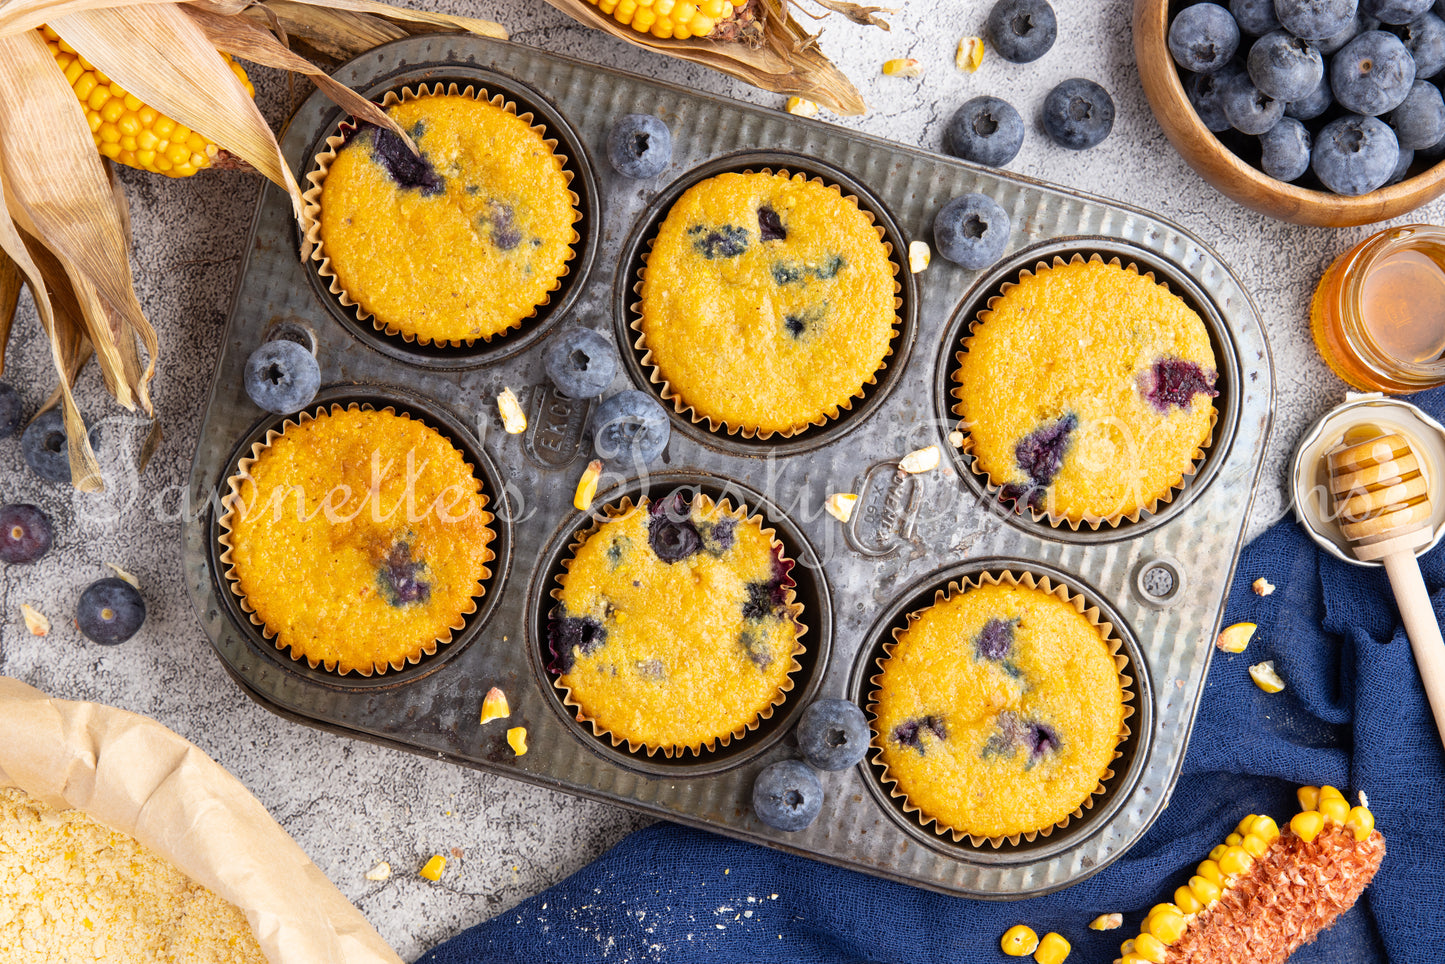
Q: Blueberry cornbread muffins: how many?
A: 6